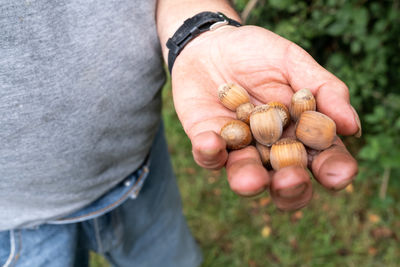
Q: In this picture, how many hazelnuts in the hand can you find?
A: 9